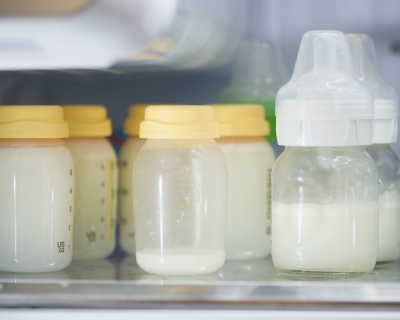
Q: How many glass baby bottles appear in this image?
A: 2